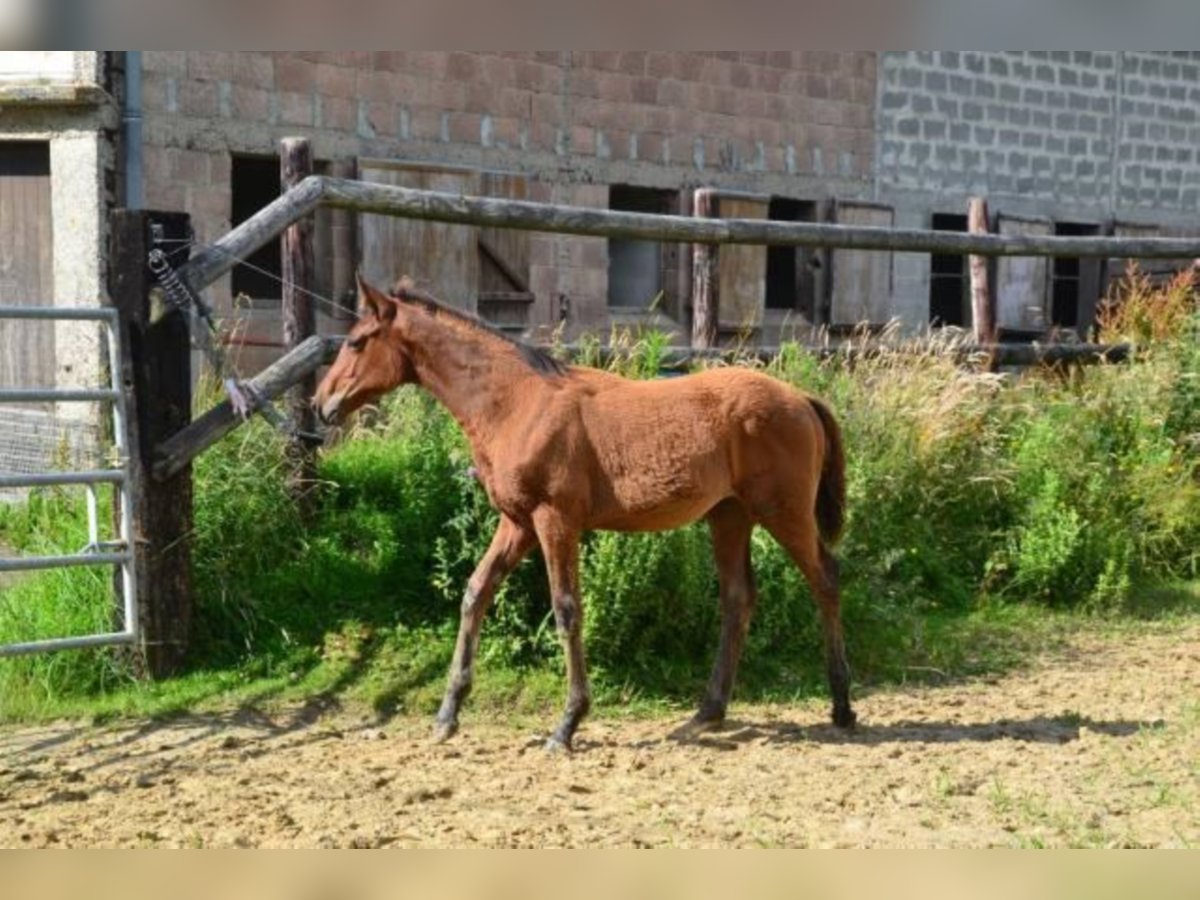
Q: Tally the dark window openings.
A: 5